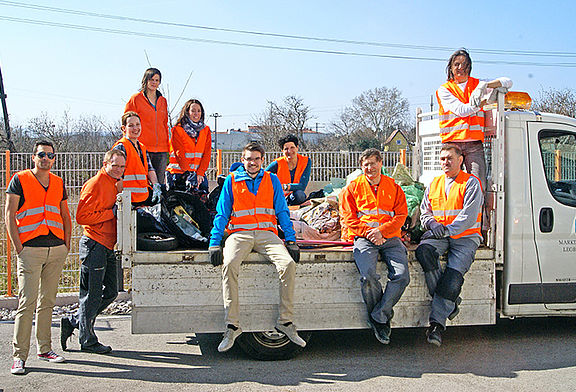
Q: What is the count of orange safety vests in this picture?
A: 8